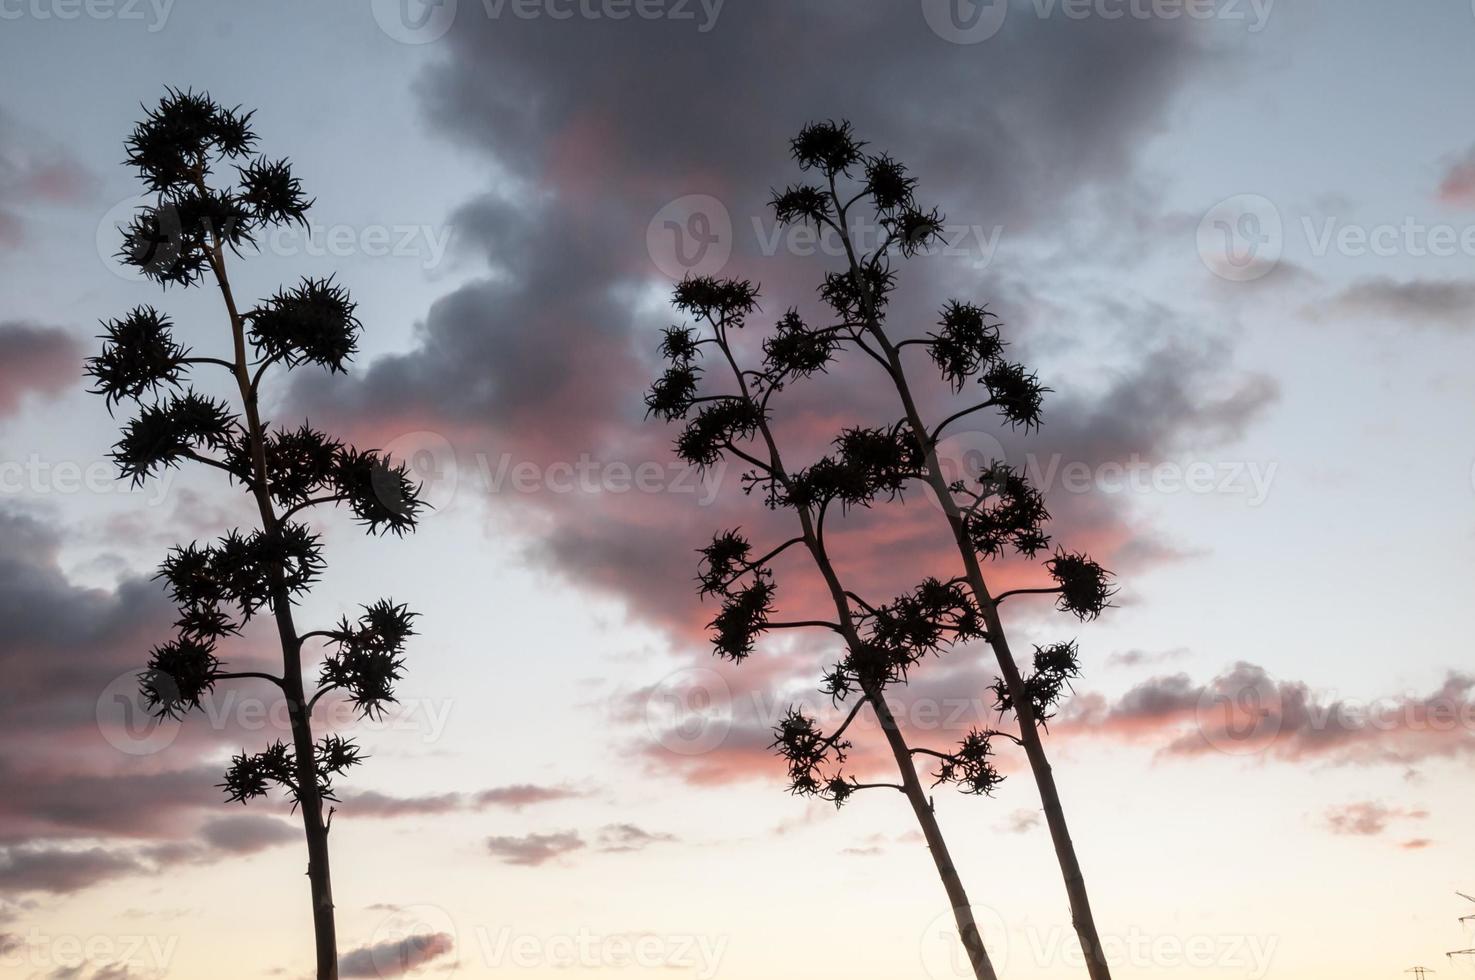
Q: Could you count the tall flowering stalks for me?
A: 3